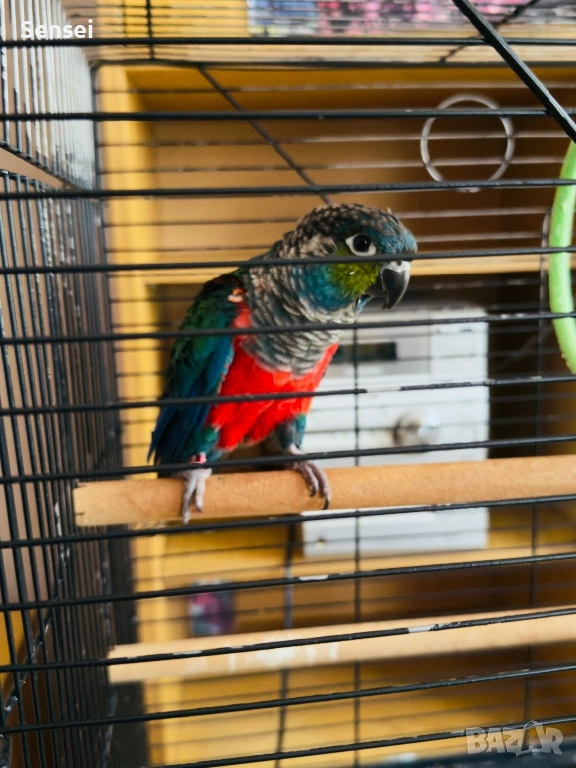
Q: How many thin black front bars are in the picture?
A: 12